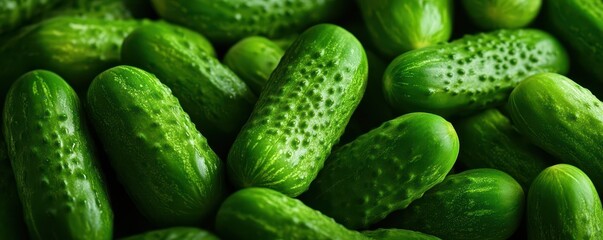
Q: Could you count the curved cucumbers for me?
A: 0